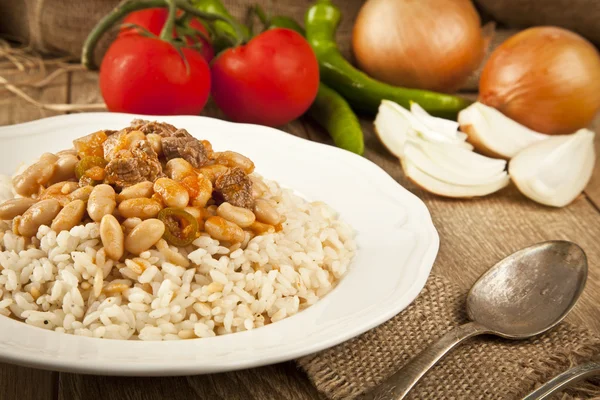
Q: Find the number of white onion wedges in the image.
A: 4